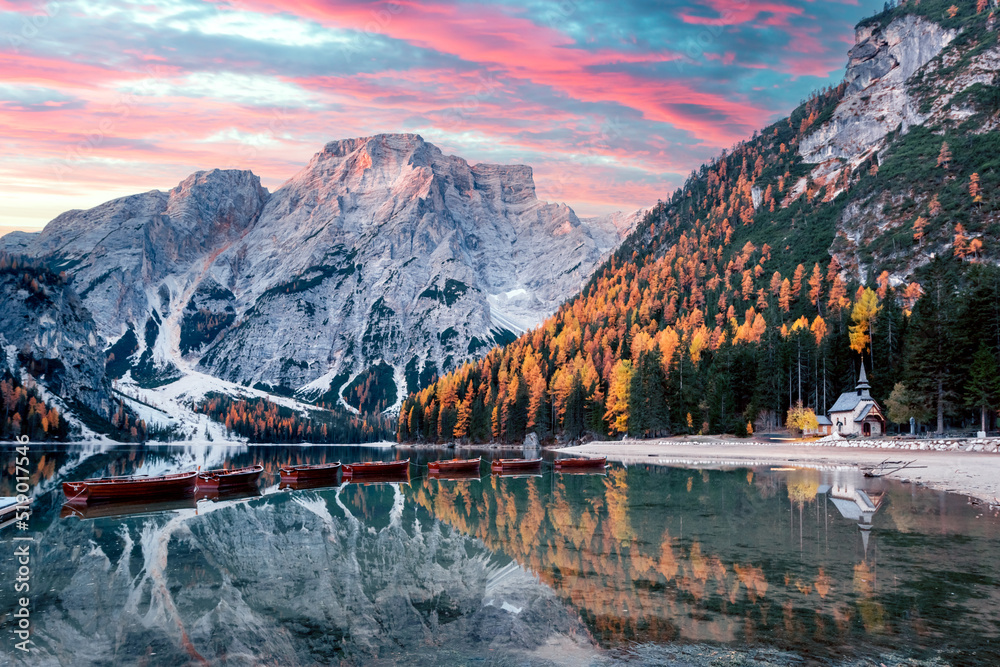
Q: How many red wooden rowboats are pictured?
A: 7